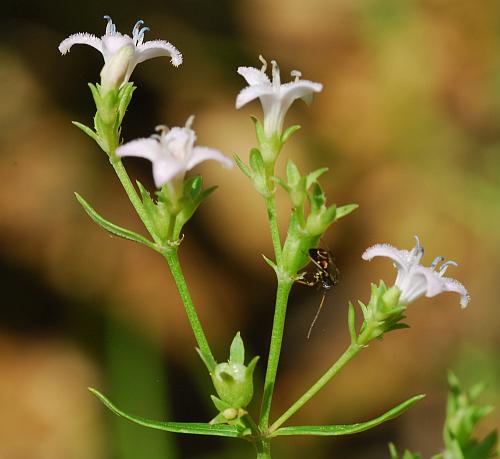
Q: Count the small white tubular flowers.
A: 4